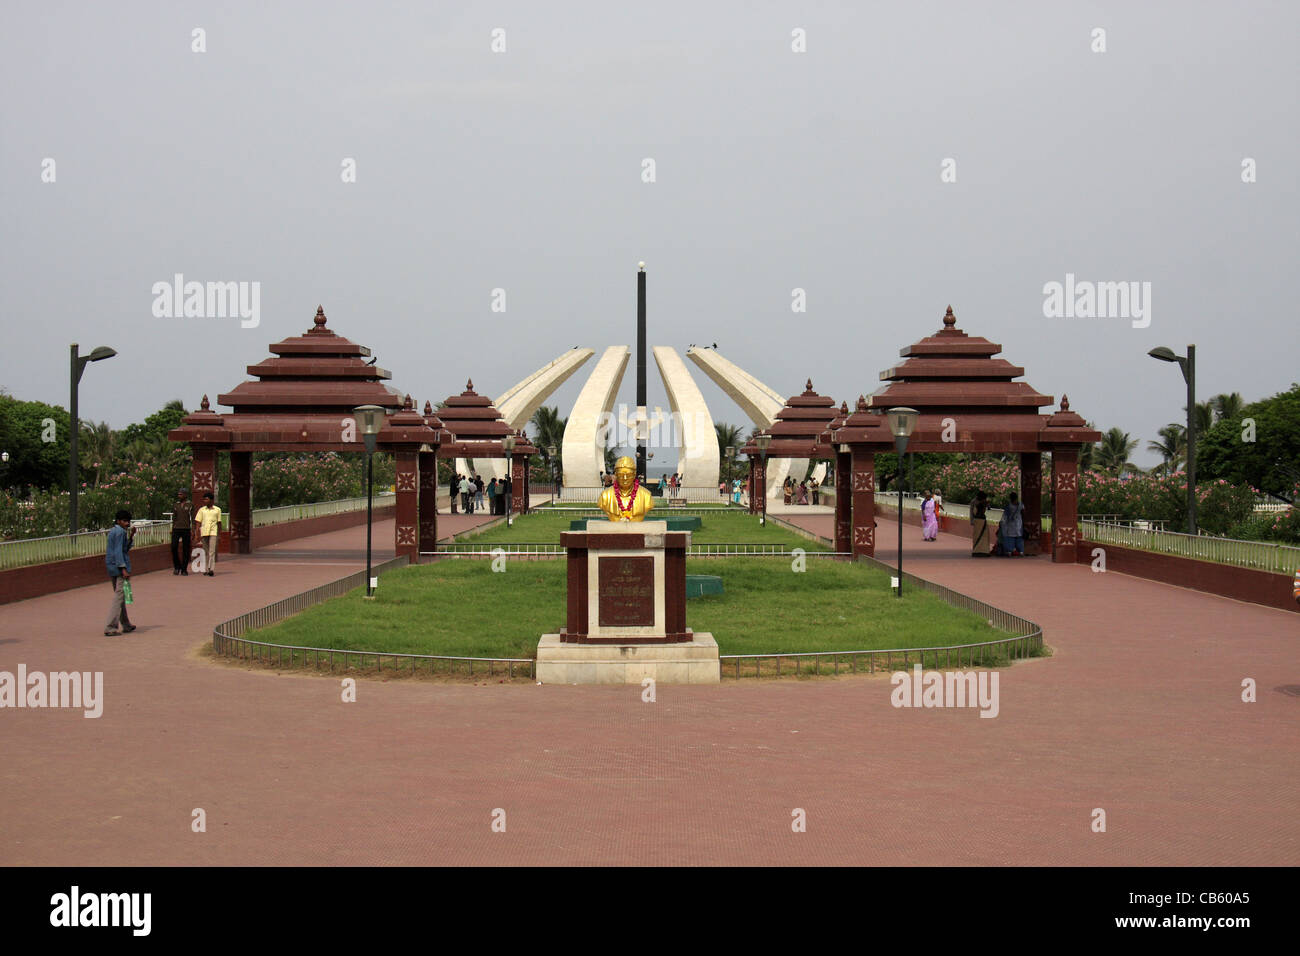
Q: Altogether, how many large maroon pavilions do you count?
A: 4